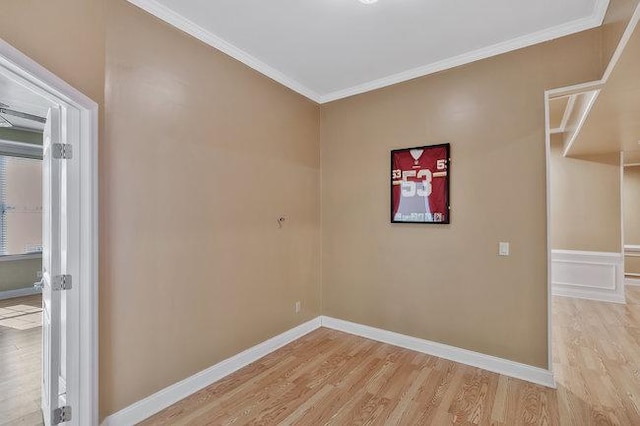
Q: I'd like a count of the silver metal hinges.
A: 3